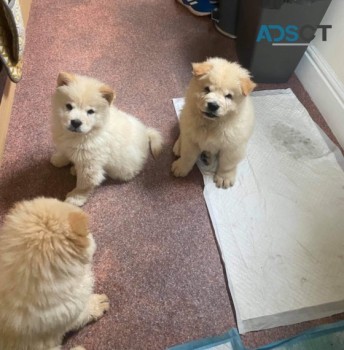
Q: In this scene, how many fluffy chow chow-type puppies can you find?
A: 3